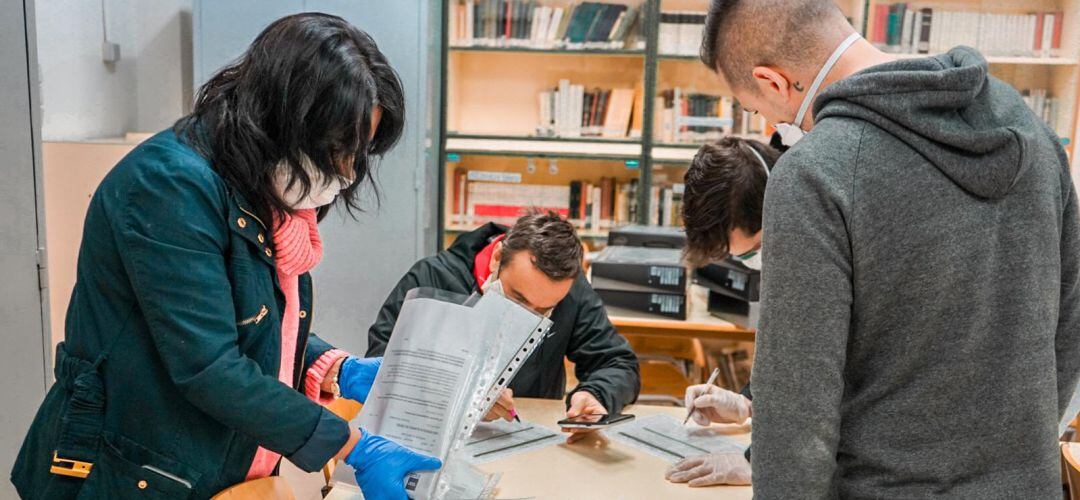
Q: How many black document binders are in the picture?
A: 5